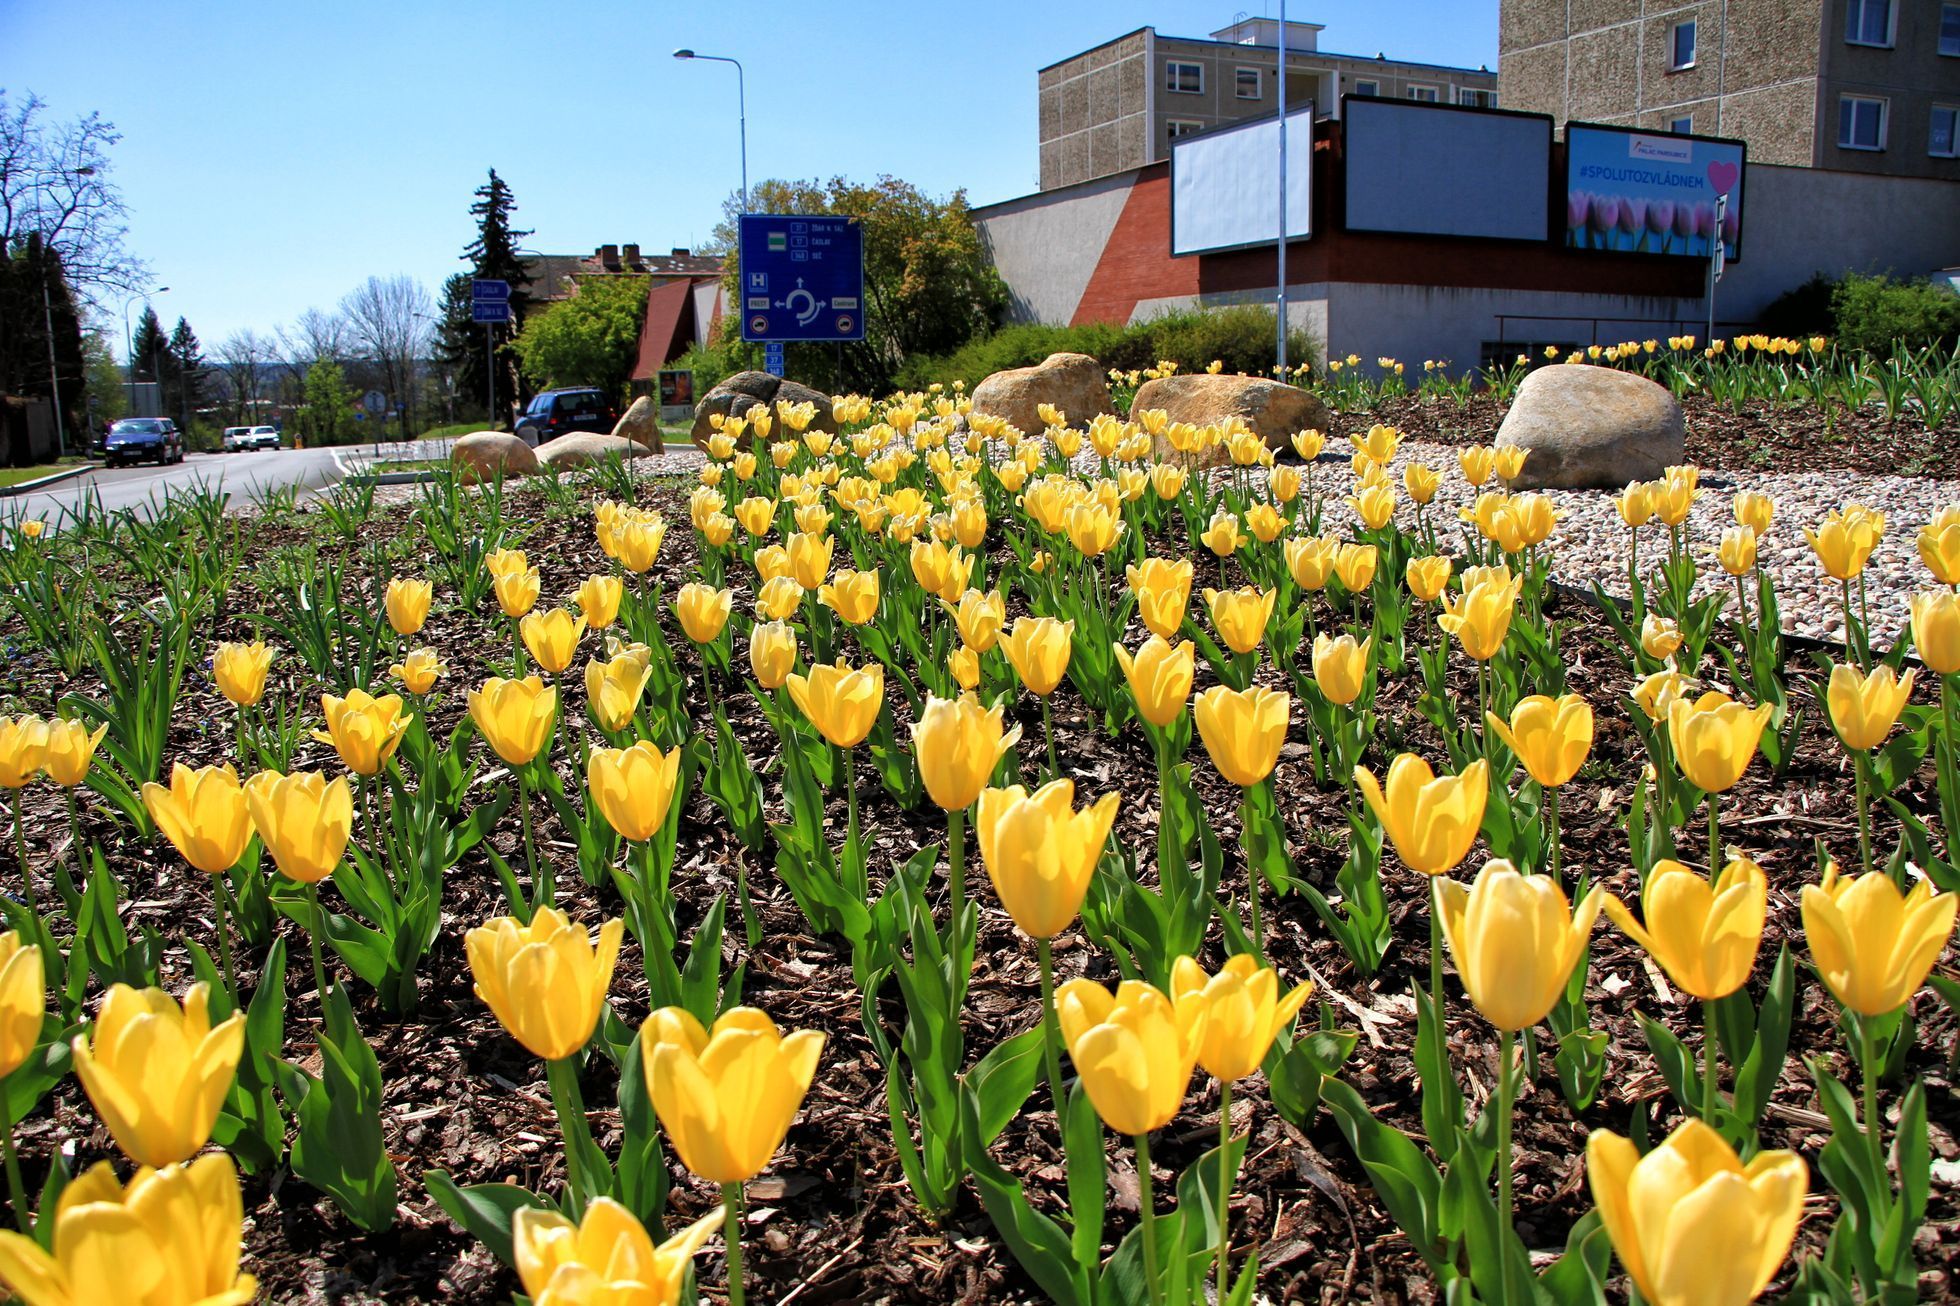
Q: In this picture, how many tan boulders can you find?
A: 6